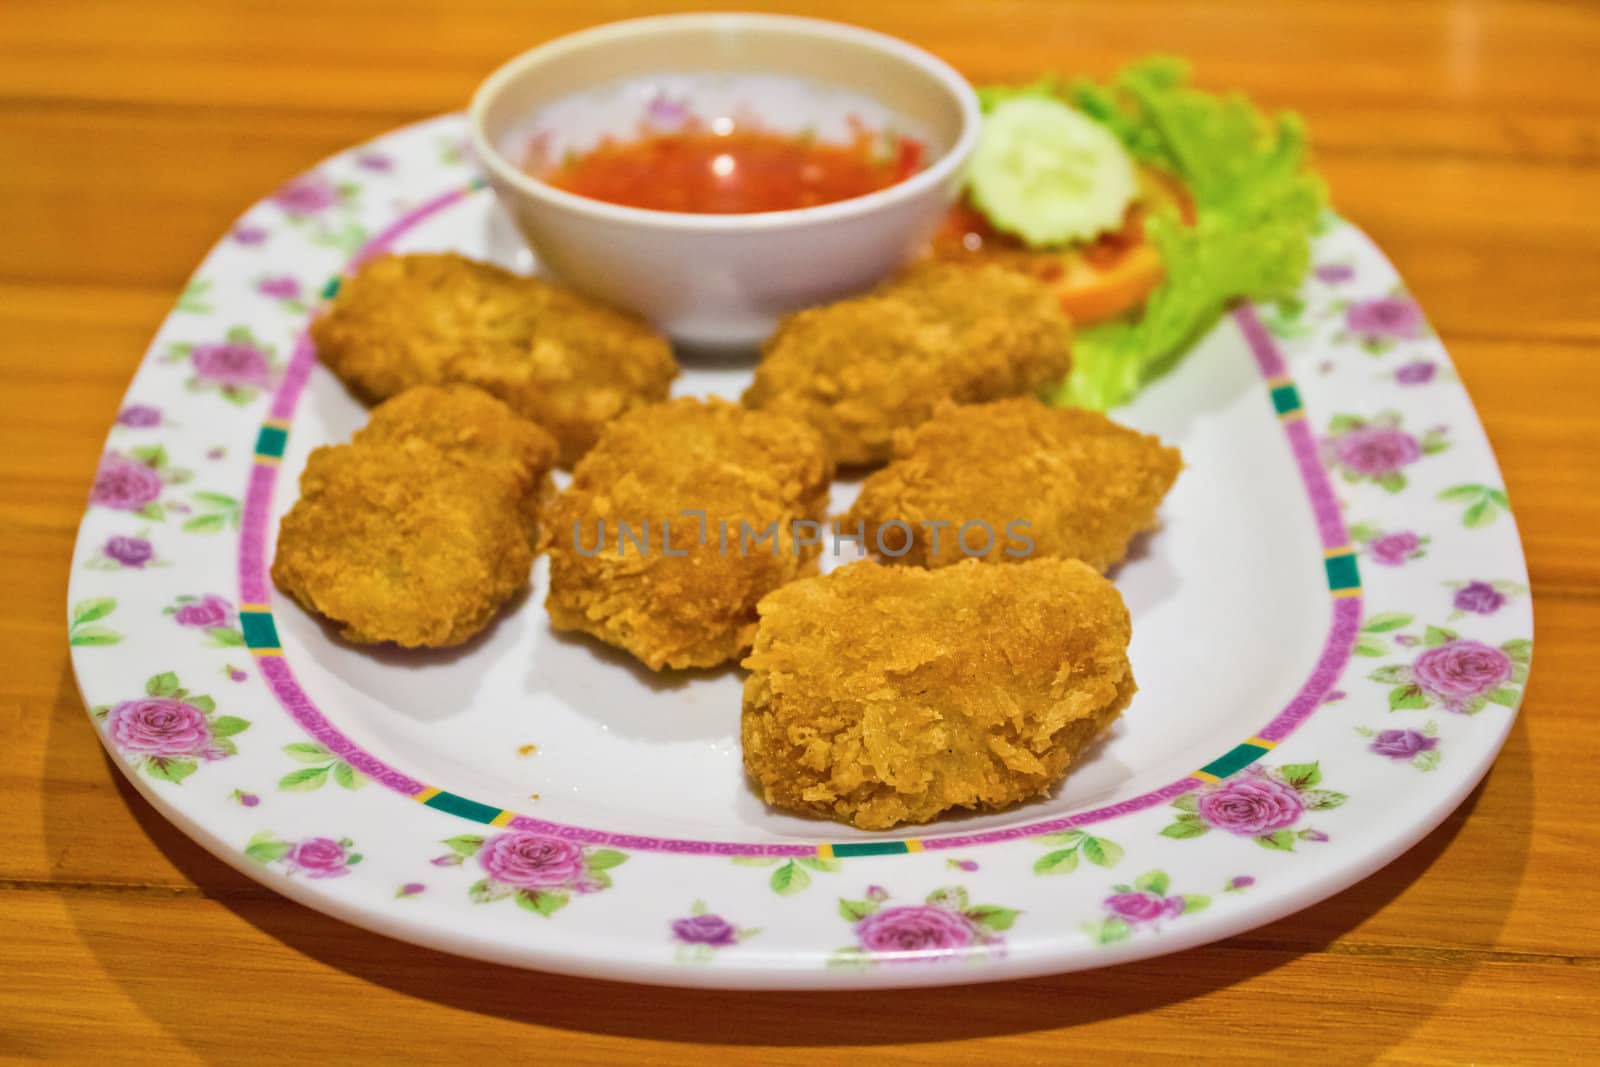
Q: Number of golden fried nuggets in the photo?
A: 6